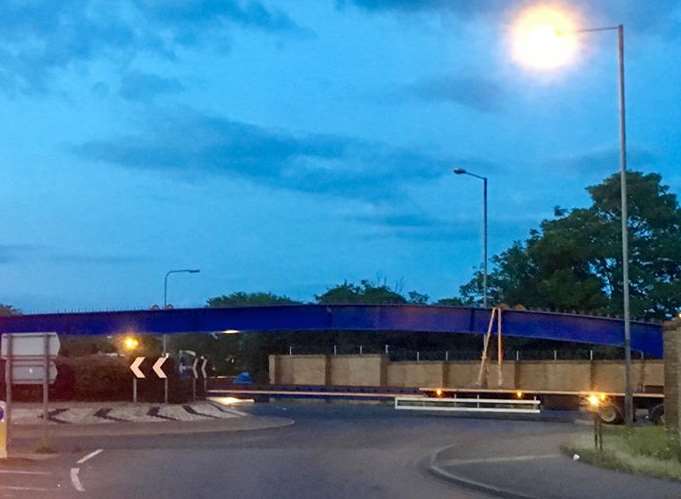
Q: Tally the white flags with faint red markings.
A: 0